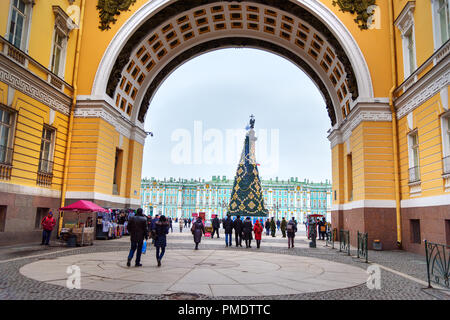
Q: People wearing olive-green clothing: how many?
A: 2